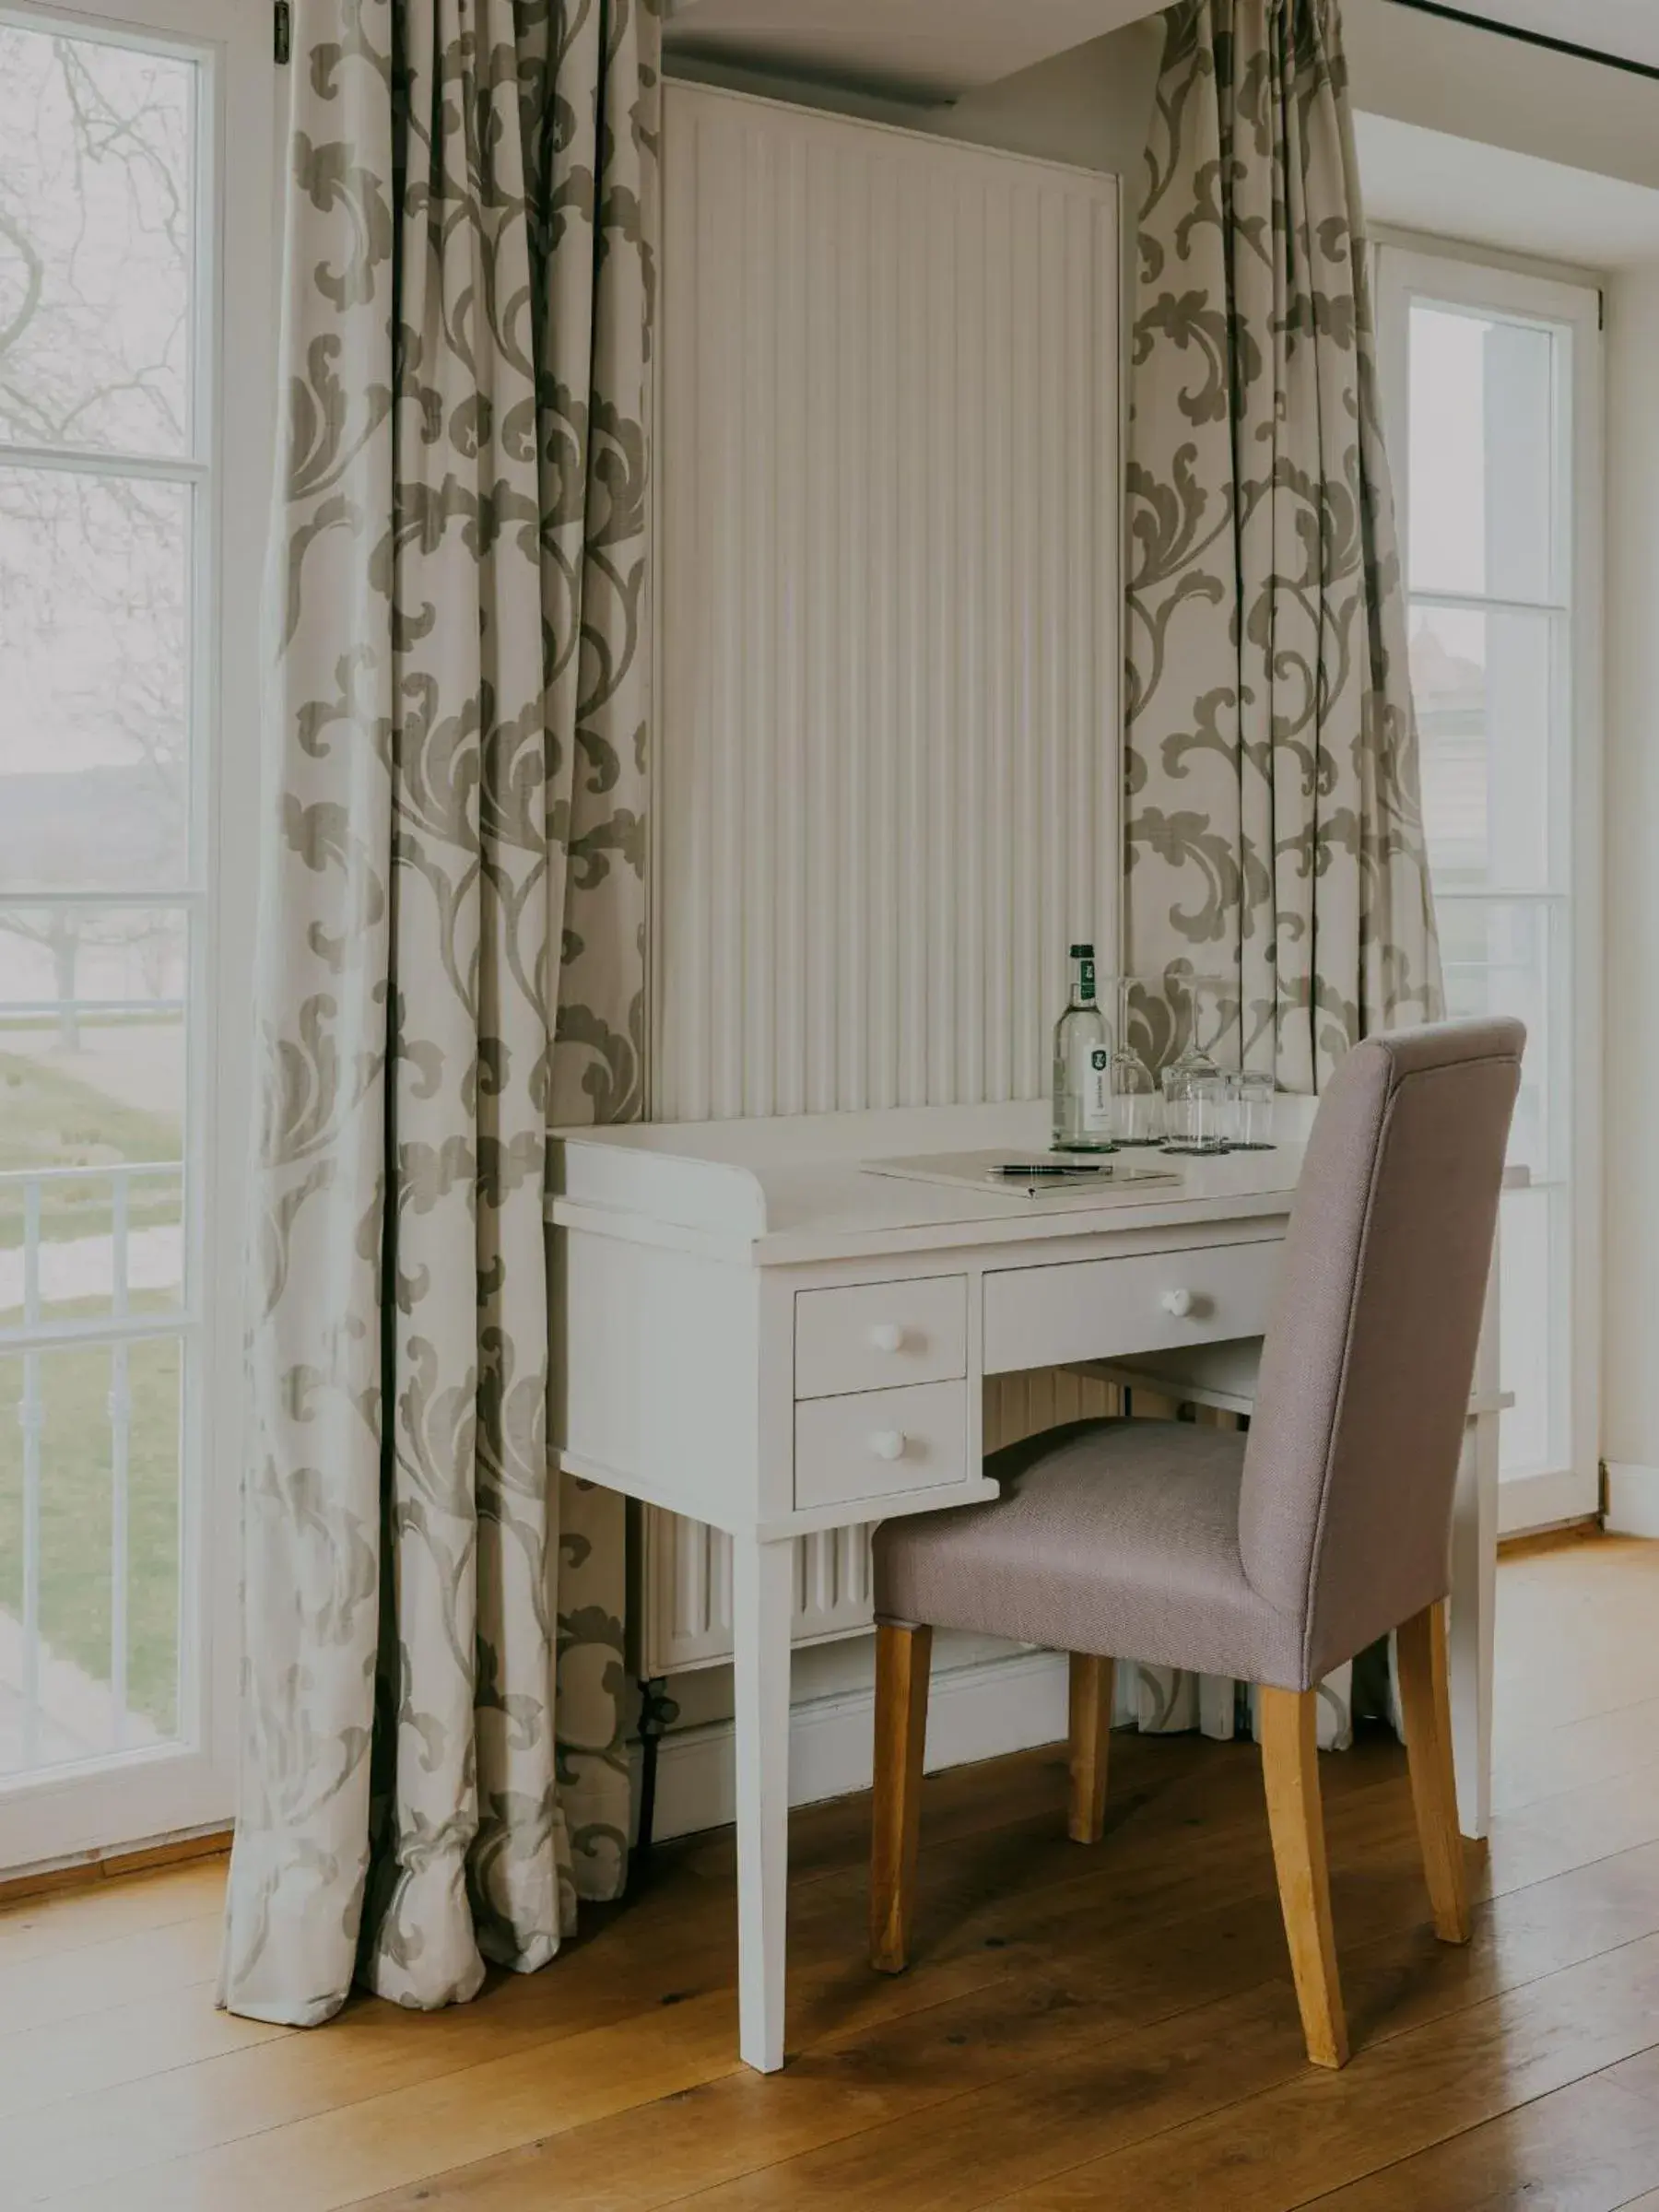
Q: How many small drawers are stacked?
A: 2